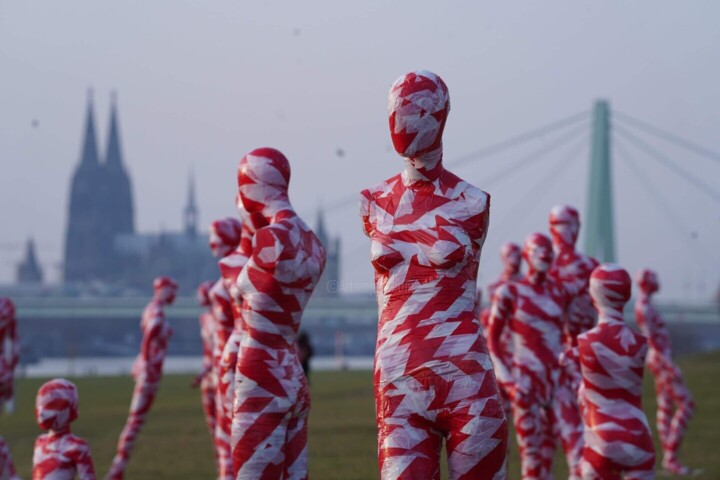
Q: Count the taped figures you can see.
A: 13